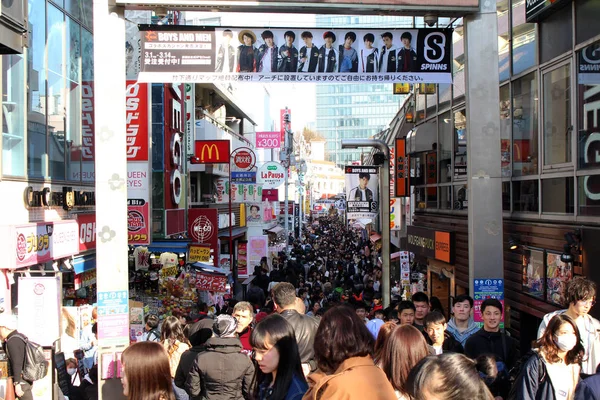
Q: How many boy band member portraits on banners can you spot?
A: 11